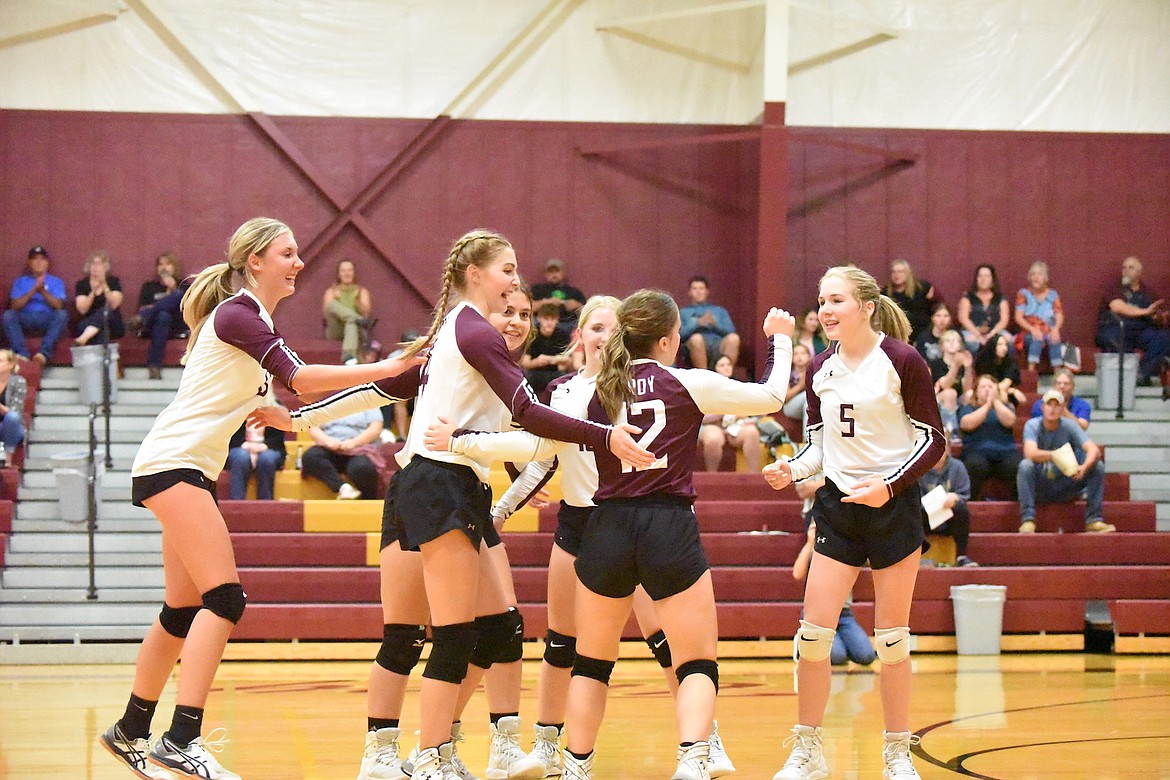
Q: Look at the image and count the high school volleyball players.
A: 6